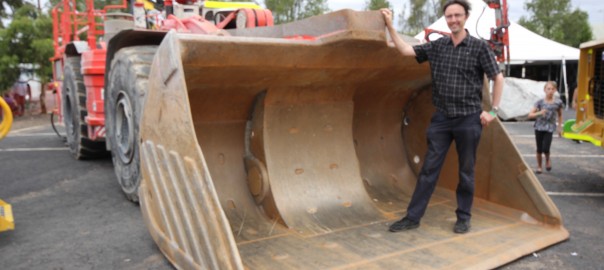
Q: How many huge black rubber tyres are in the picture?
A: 2